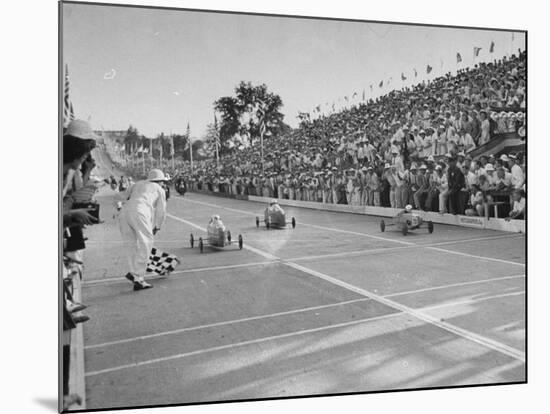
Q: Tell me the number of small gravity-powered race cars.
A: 3